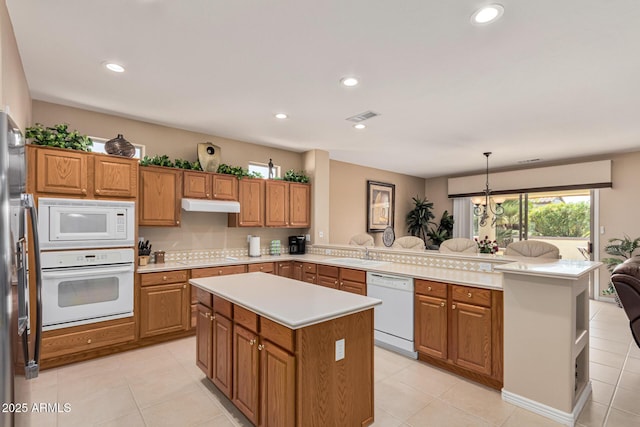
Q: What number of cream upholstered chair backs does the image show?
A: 4